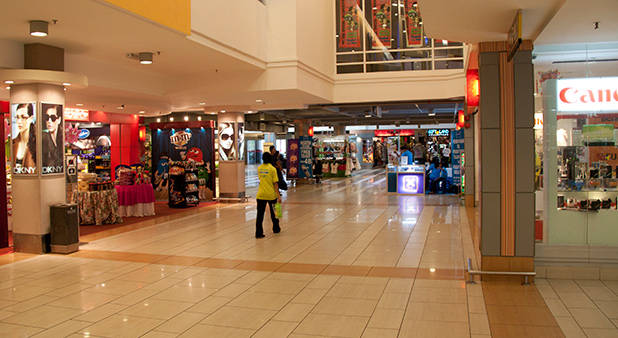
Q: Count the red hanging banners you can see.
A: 3